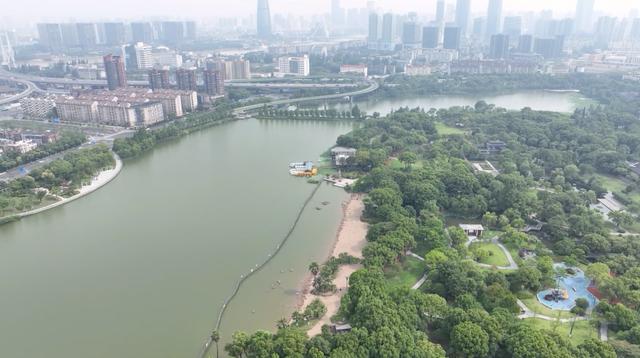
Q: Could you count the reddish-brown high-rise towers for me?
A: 4